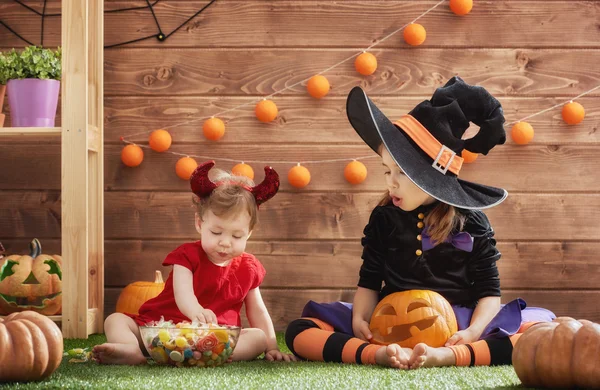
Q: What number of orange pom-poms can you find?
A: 15